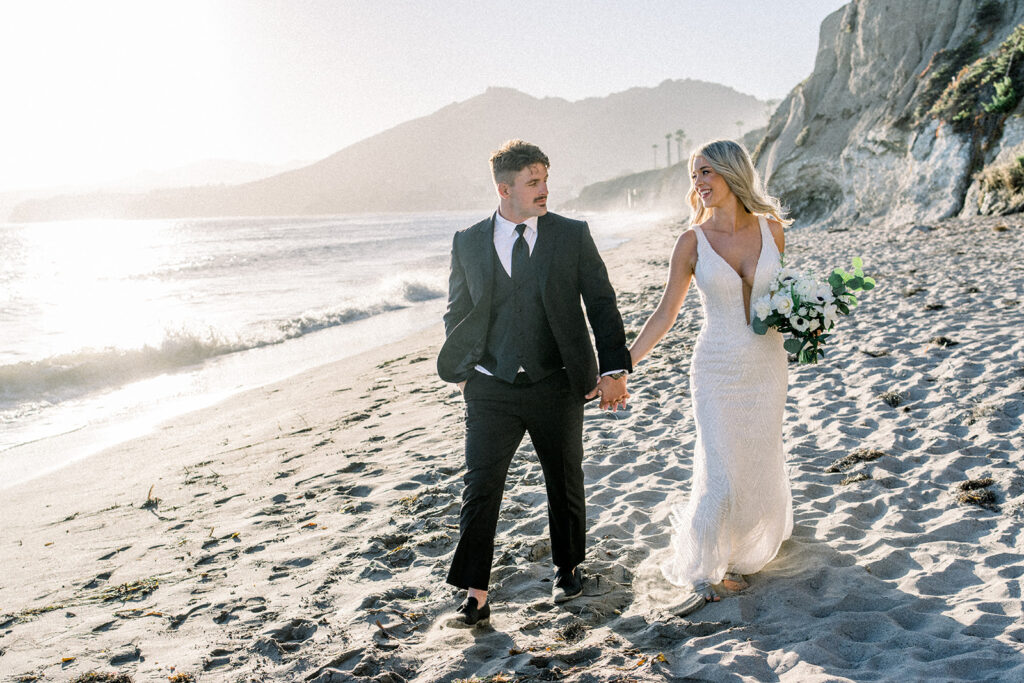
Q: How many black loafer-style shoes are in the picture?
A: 2